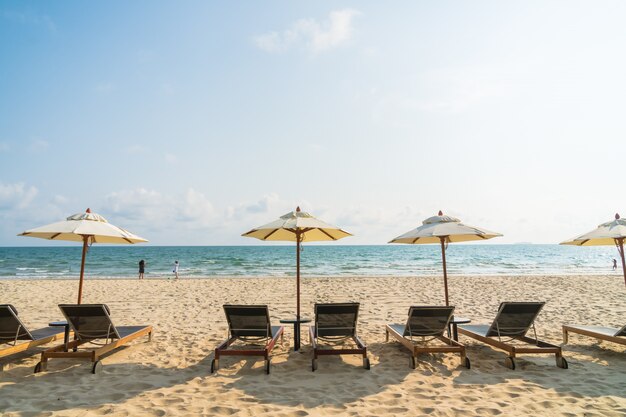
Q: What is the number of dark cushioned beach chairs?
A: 7